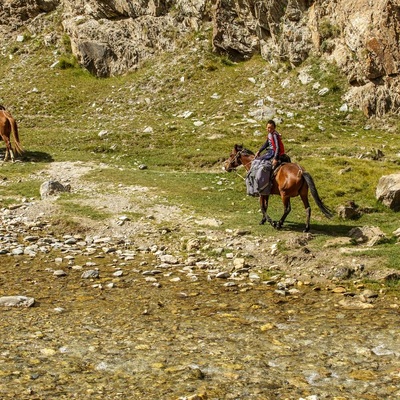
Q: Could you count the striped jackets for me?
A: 1